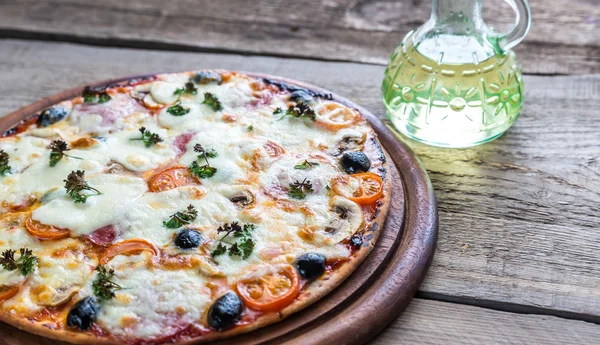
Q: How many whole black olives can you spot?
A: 8